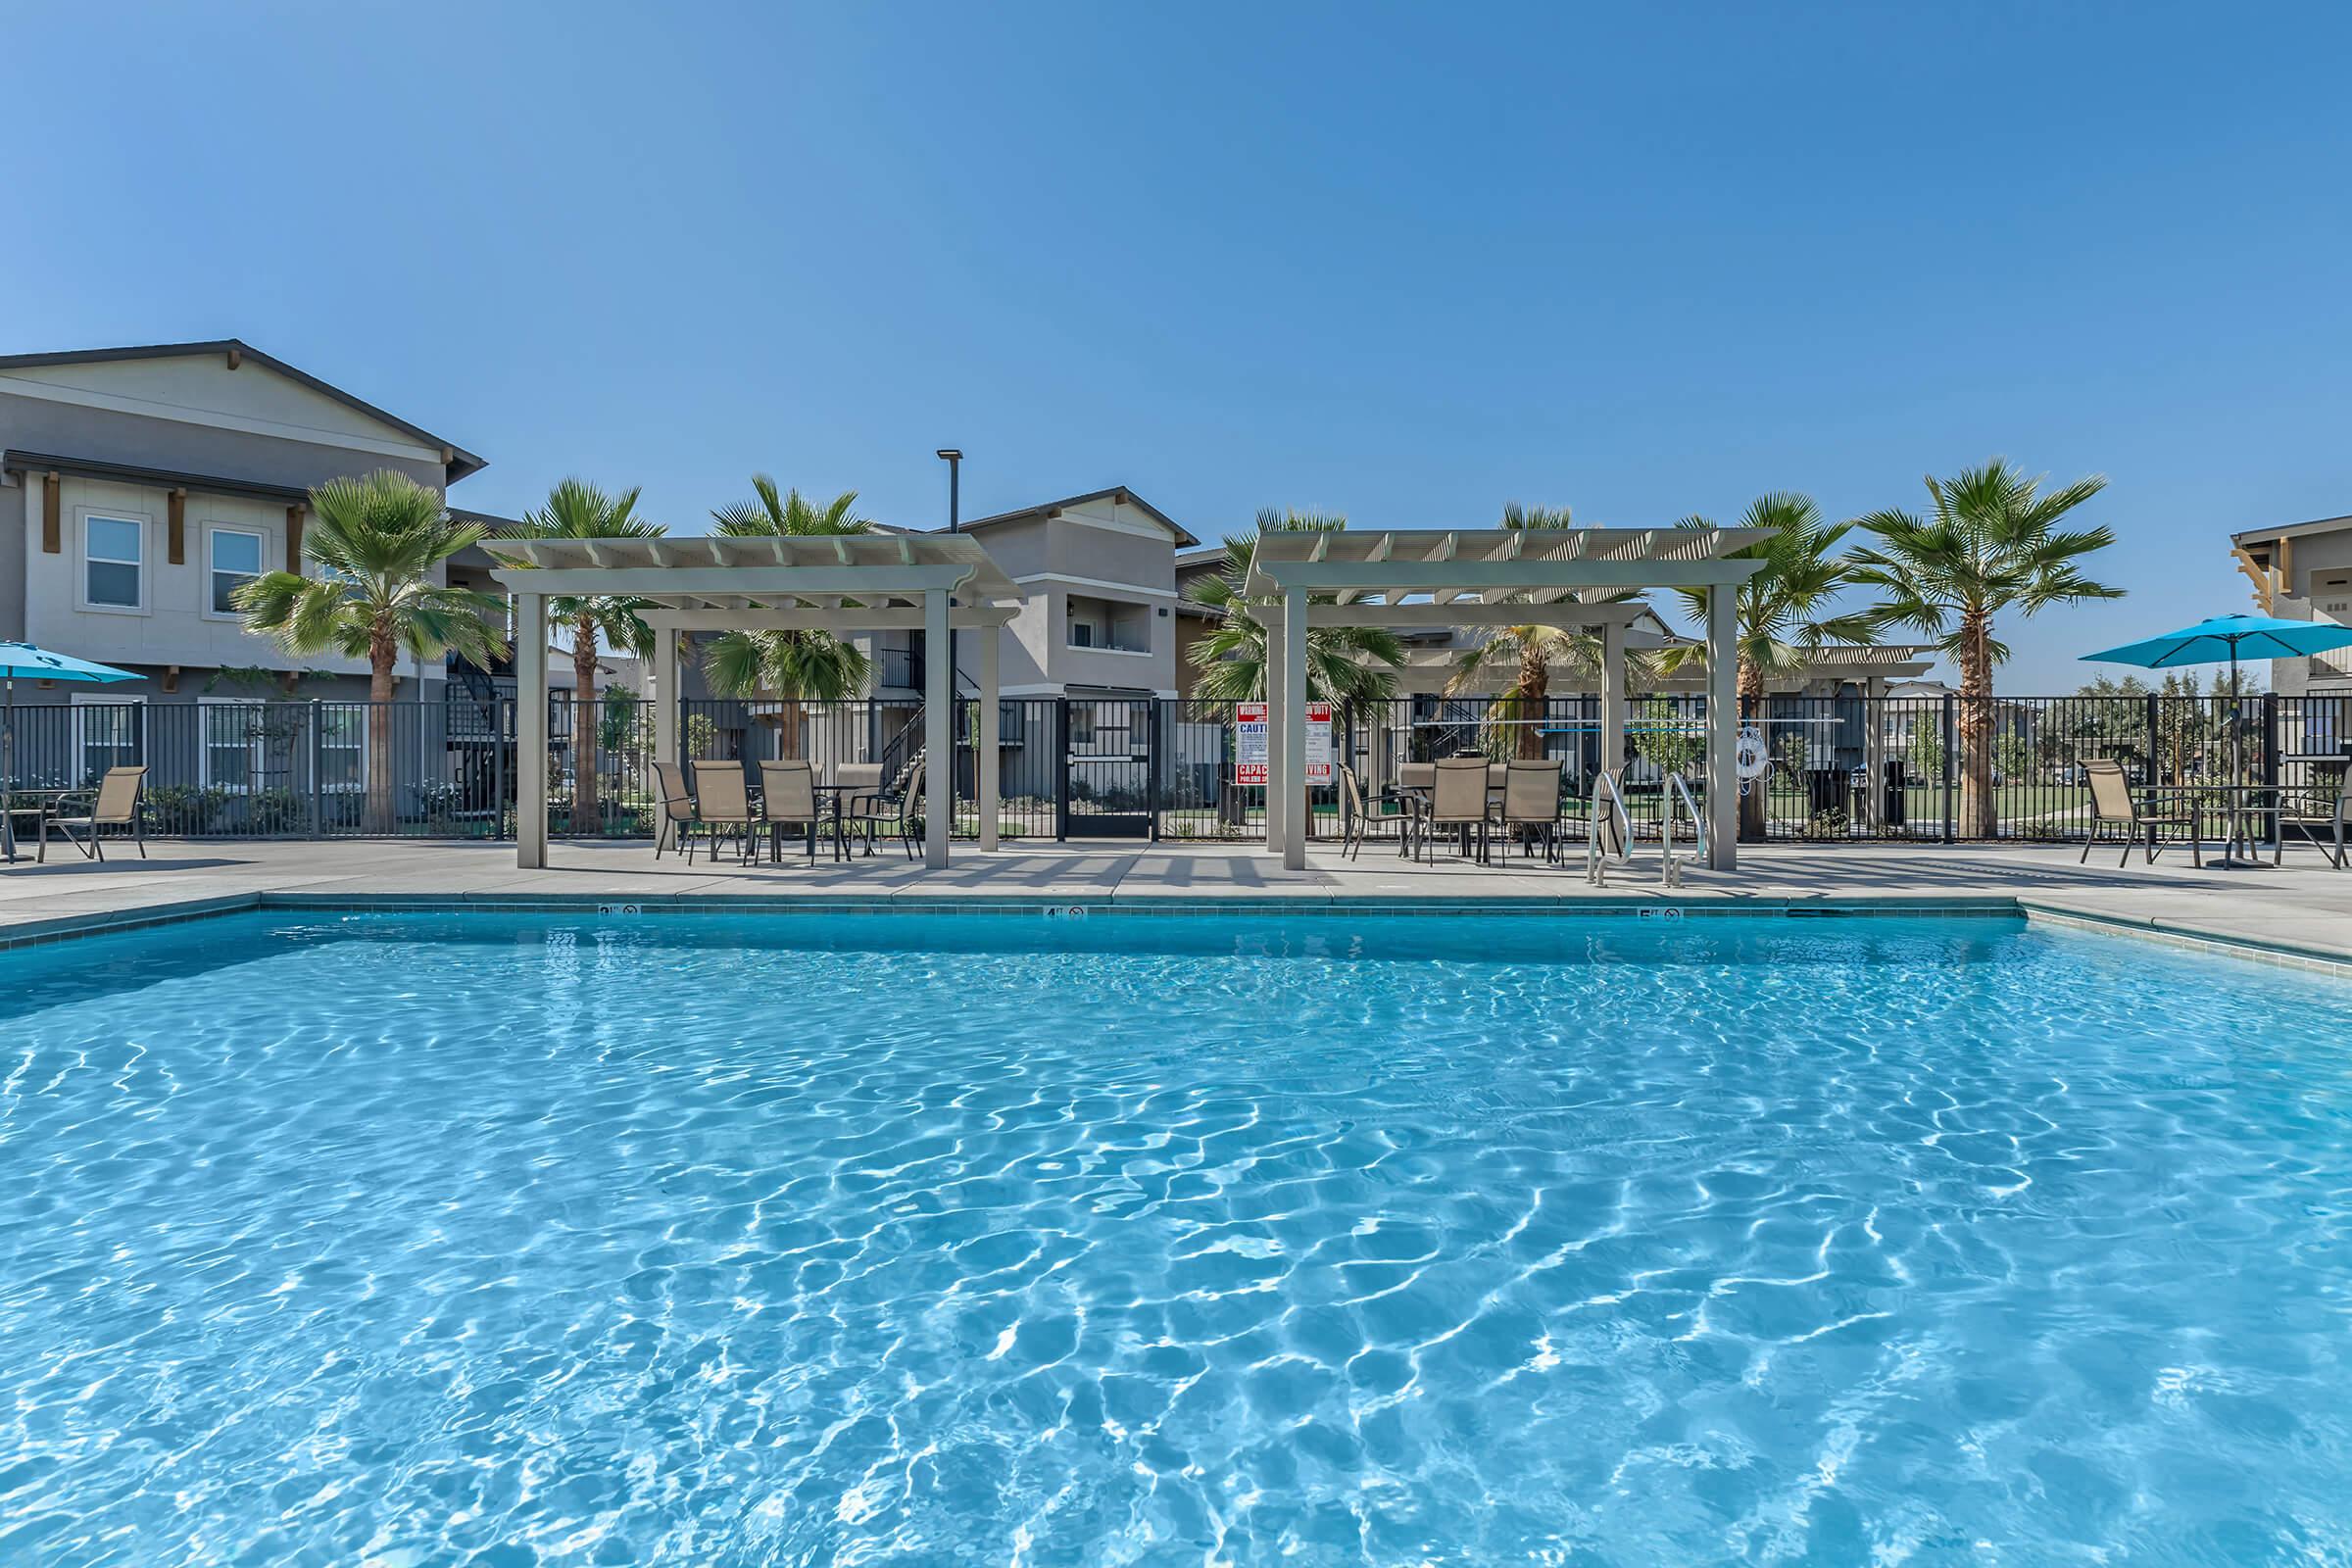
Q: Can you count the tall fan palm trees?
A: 7